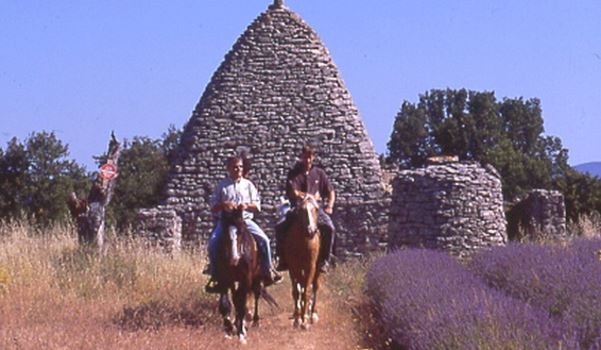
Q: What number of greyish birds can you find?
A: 0